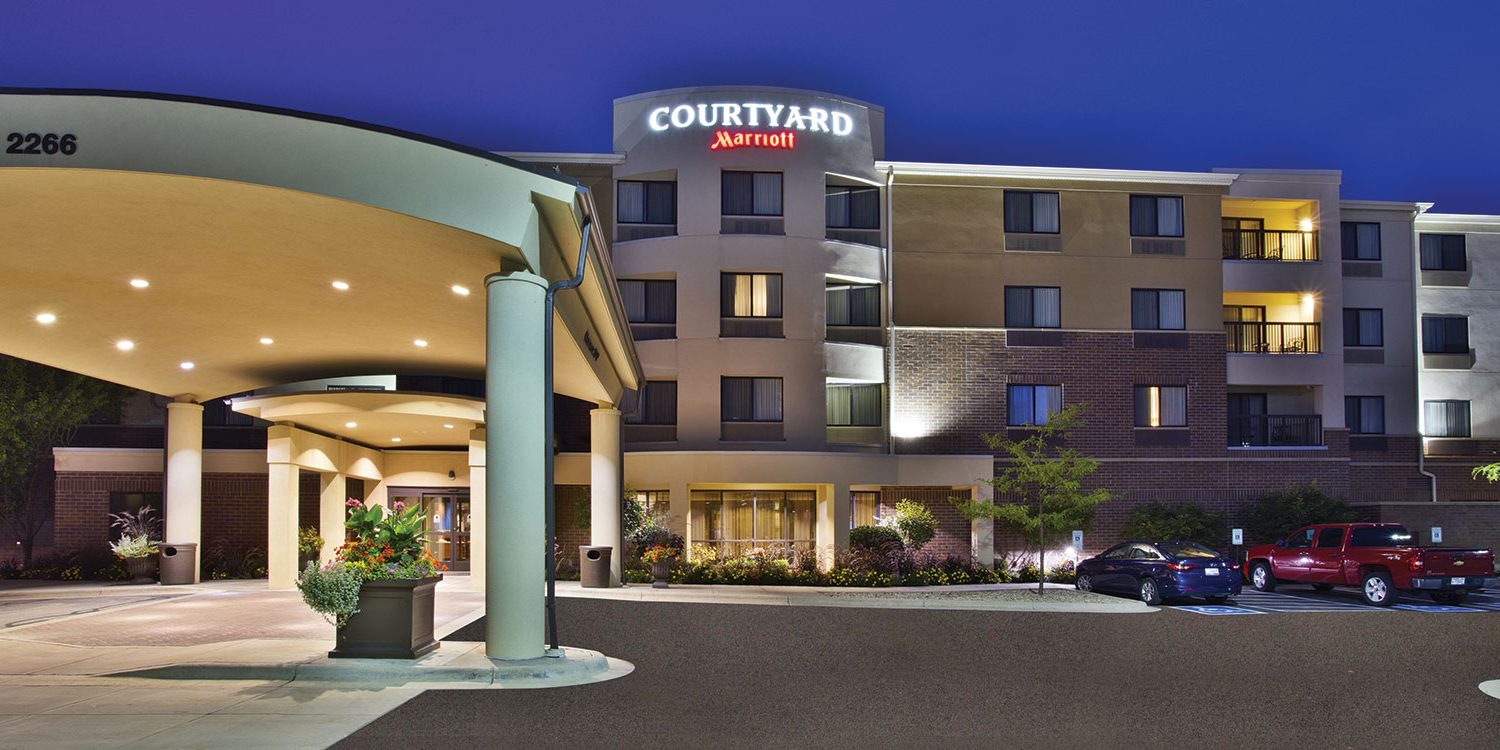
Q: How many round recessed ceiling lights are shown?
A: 11